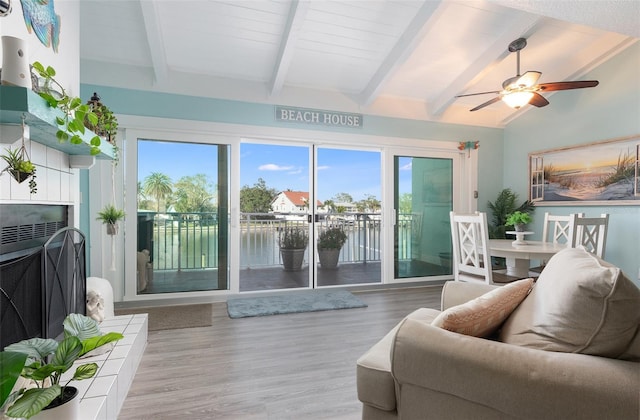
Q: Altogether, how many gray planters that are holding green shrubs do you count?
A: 2